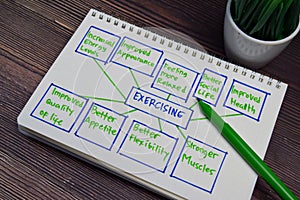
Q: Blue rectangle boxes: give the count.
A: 10